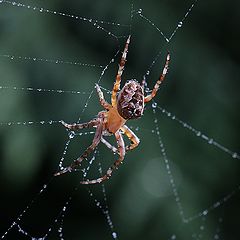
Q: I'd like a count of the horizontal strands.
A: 4